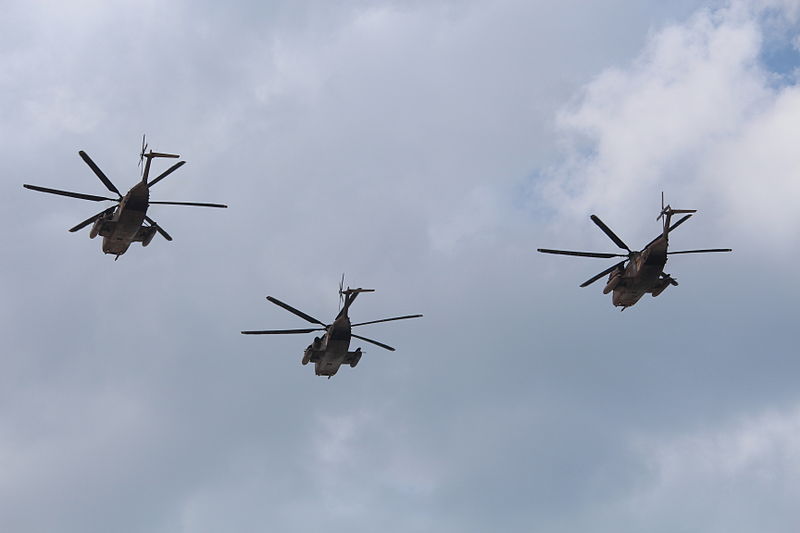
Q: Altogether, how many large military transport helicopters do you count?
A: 3